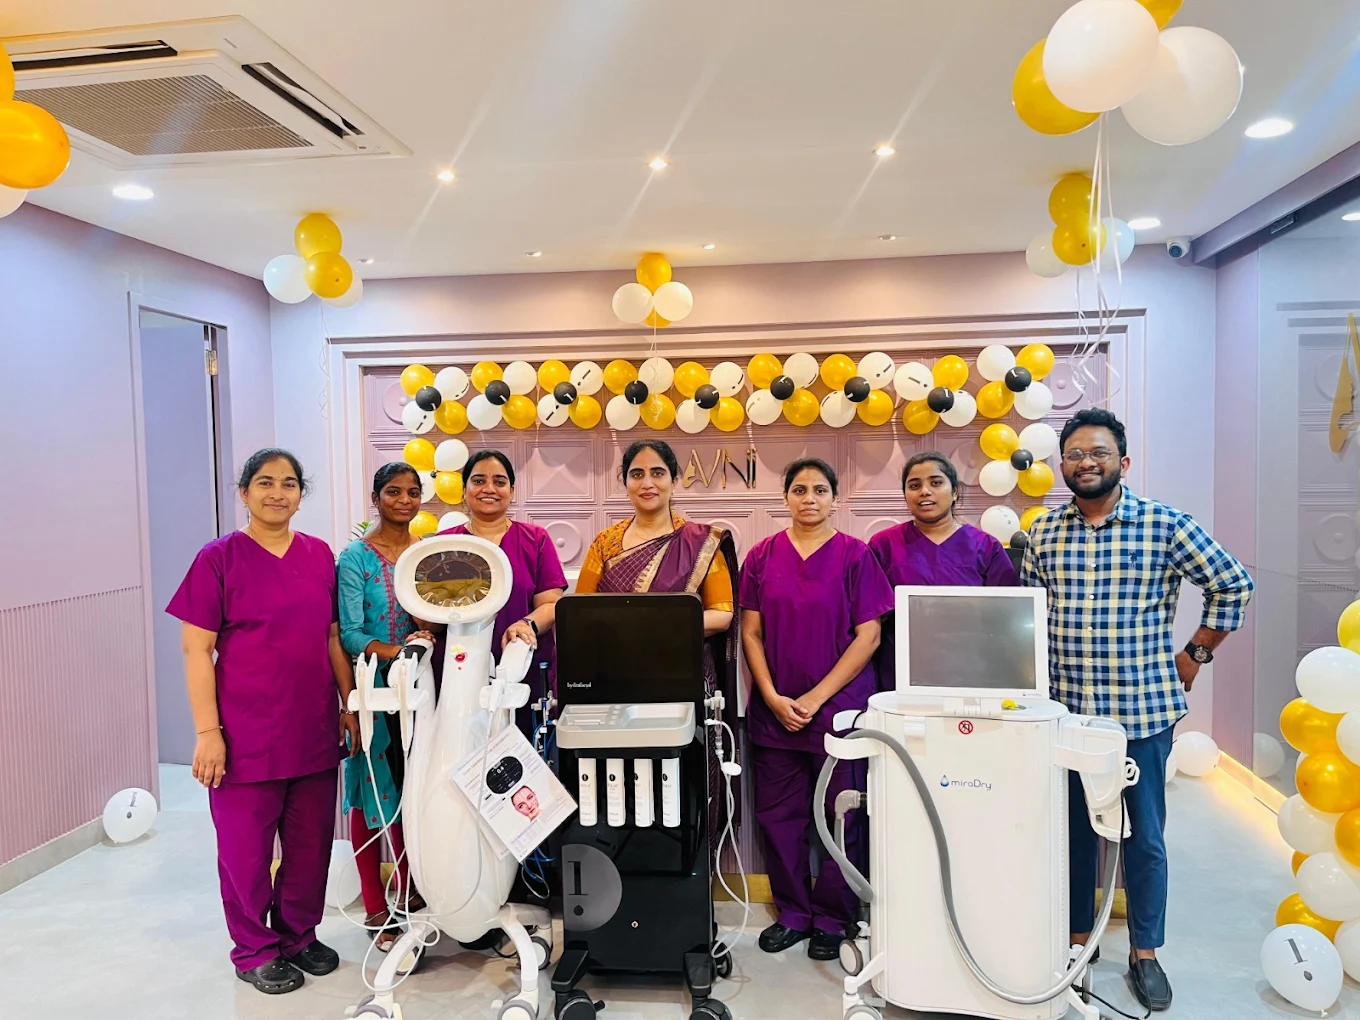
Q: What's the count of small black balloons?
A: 11